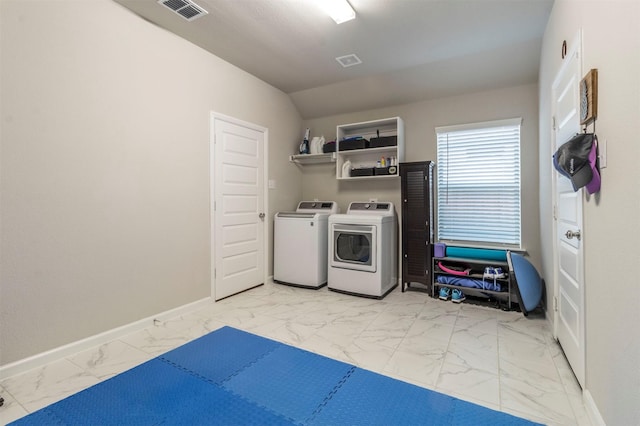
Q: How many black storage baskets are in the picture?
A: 5